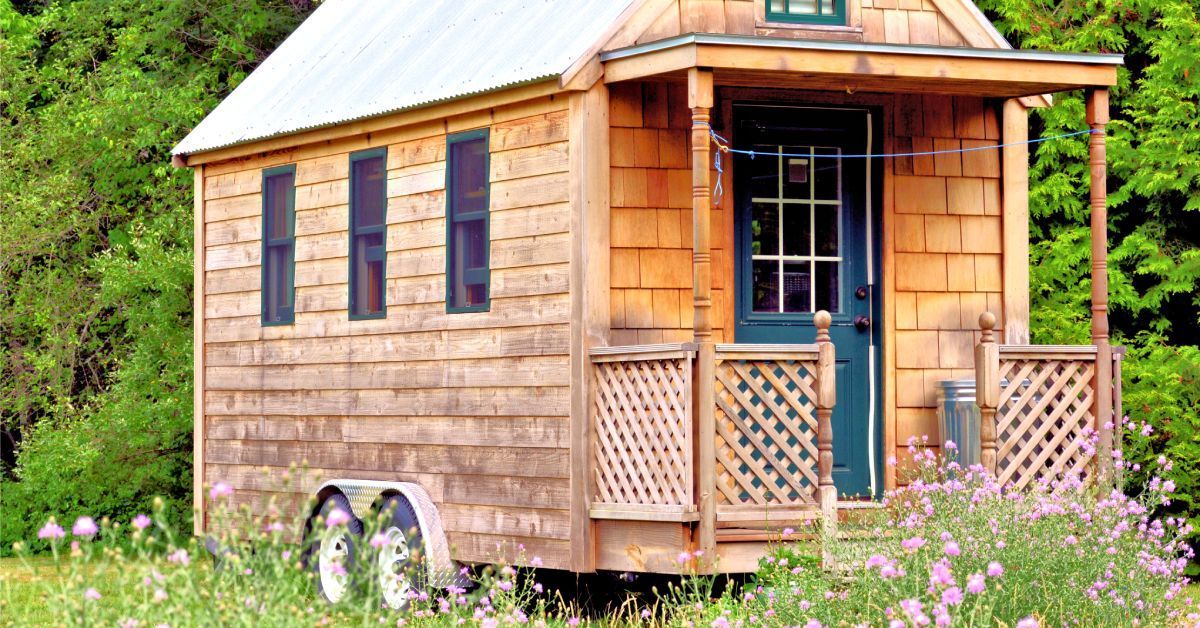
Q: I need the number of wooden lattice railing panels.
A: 3